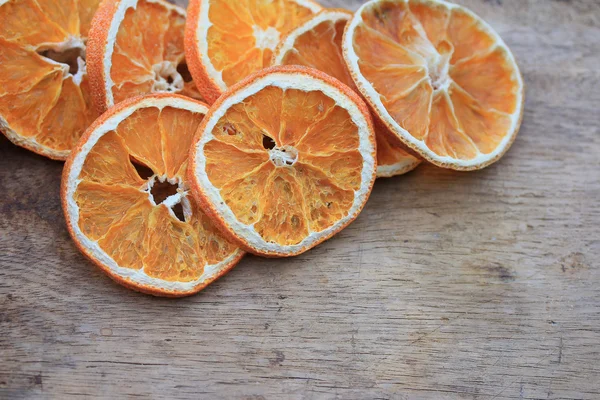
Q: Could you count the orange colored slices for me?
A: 7